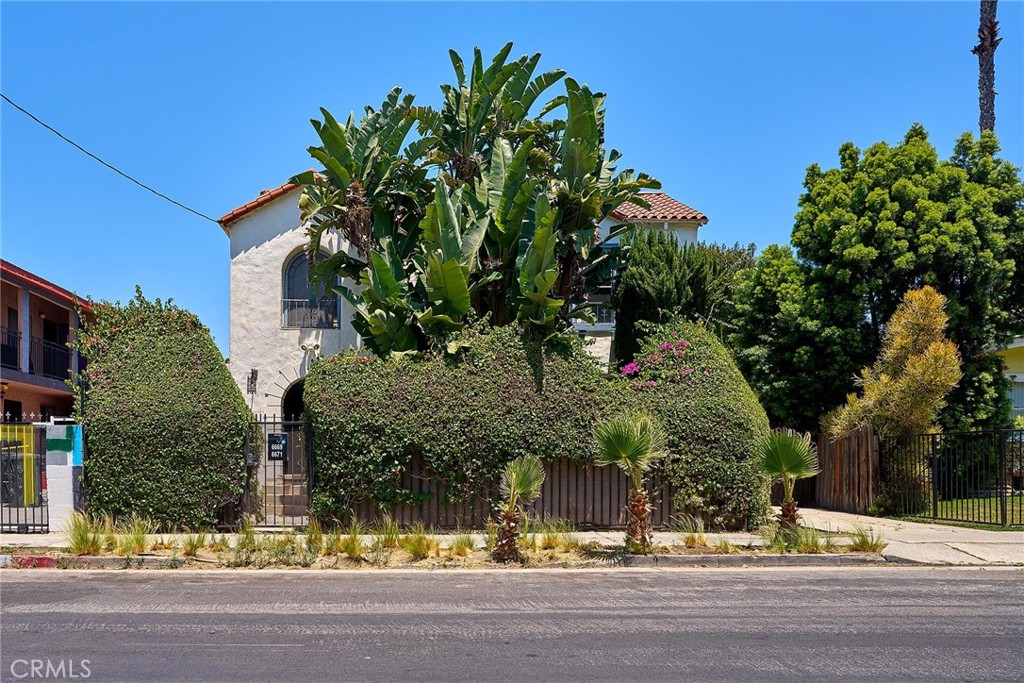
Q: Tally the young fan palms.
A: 3